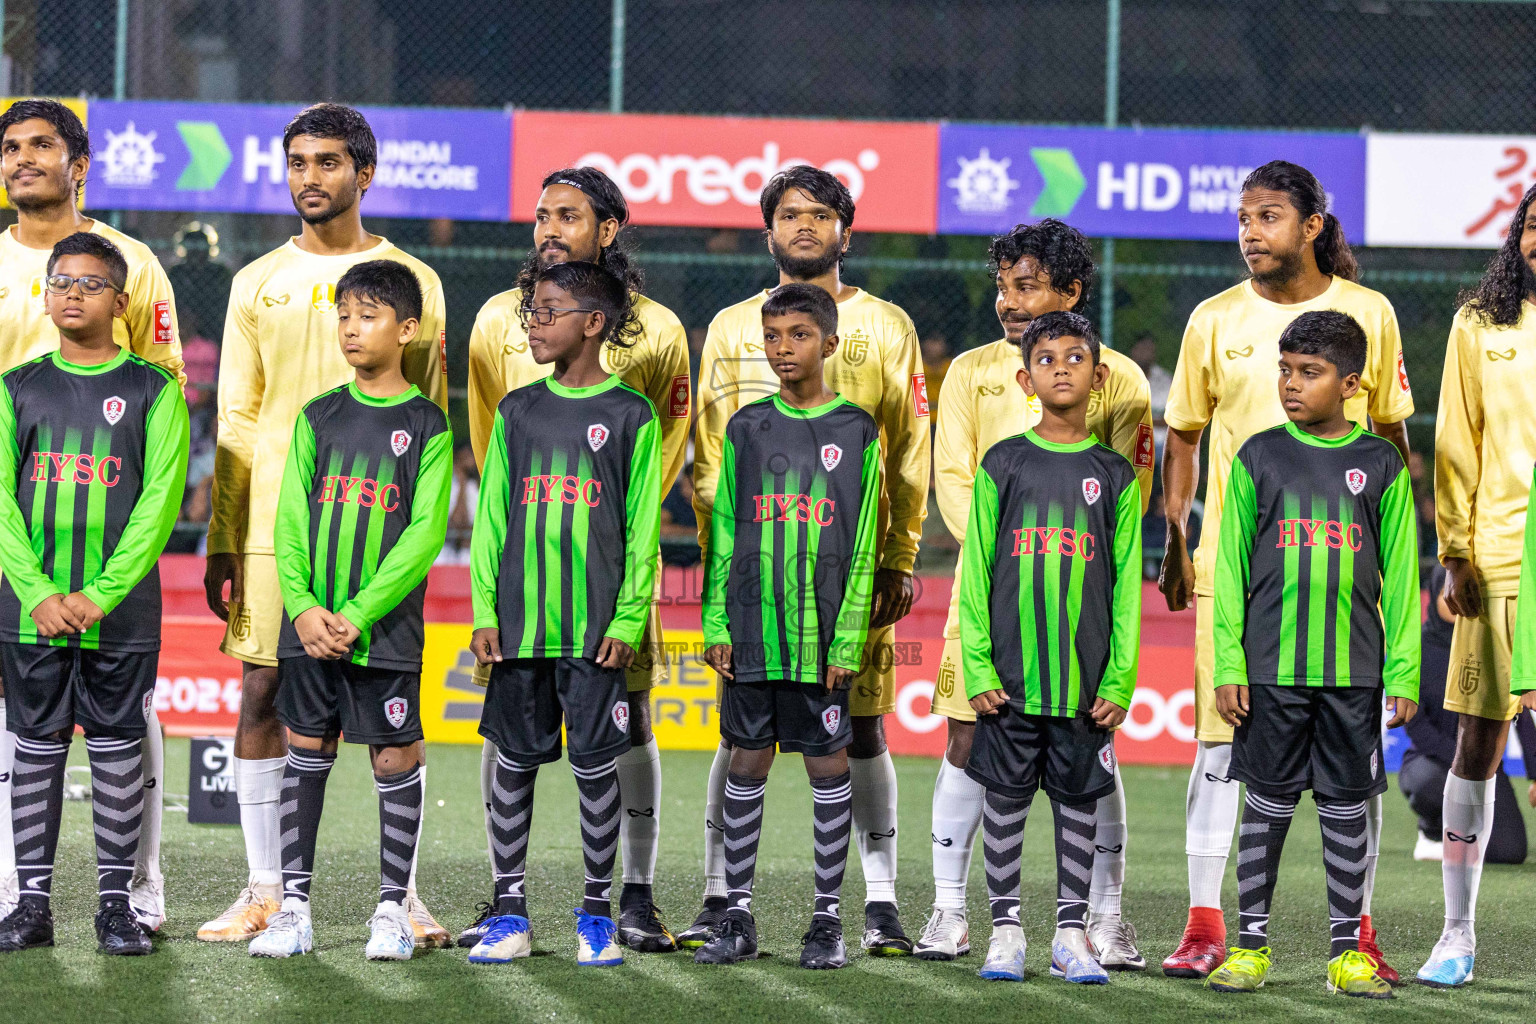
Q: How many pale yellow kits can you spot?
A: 7